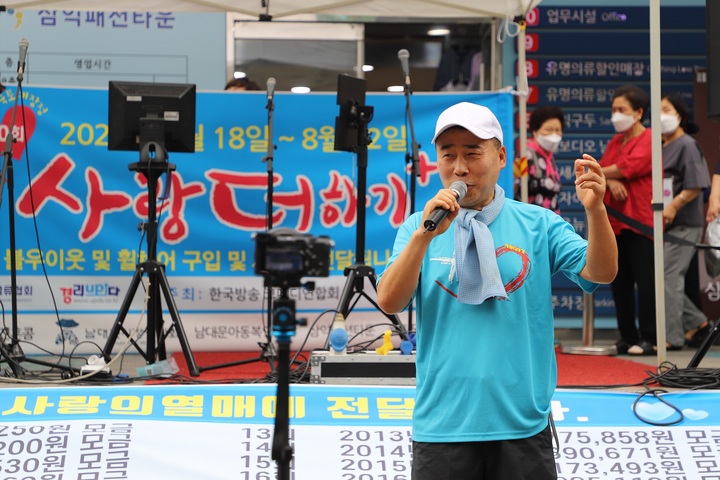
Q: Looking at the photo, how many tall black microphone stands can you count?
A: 3